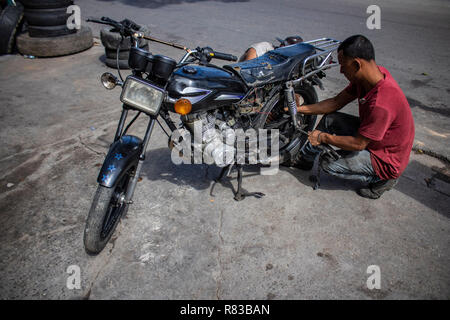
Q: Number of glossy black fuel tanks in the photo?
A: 1